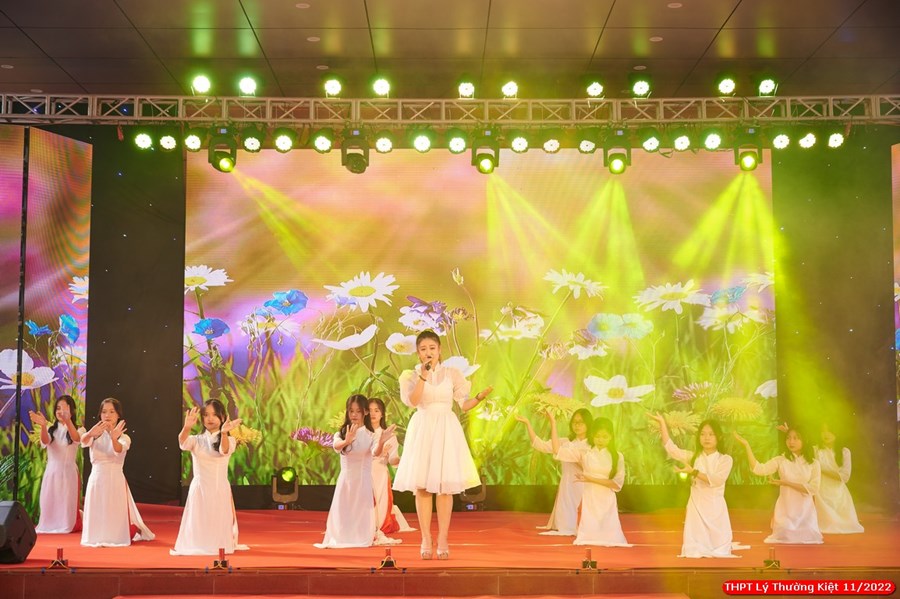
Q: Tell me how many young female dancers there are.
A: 10